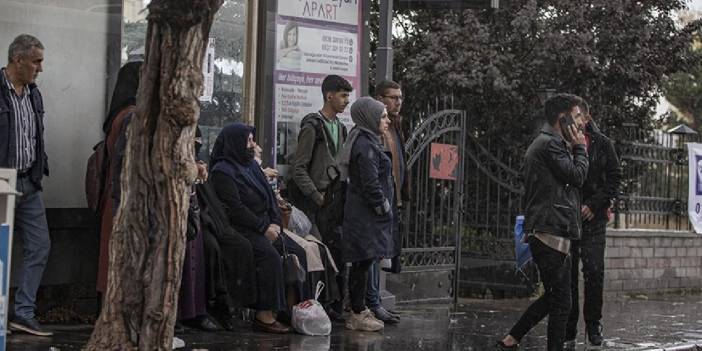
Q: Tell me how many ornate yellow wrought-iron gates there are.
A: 0